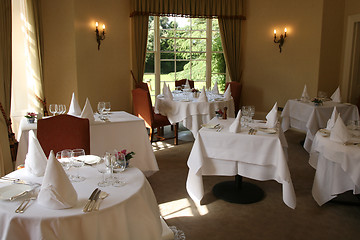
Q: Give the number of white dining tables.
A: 6